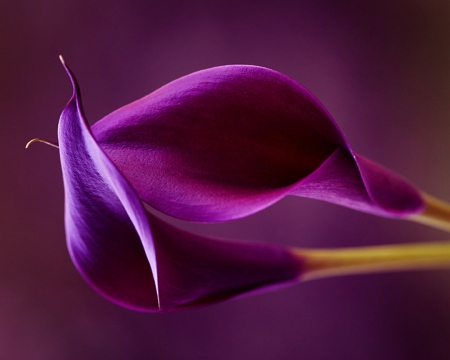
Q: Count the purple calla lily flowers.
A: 2